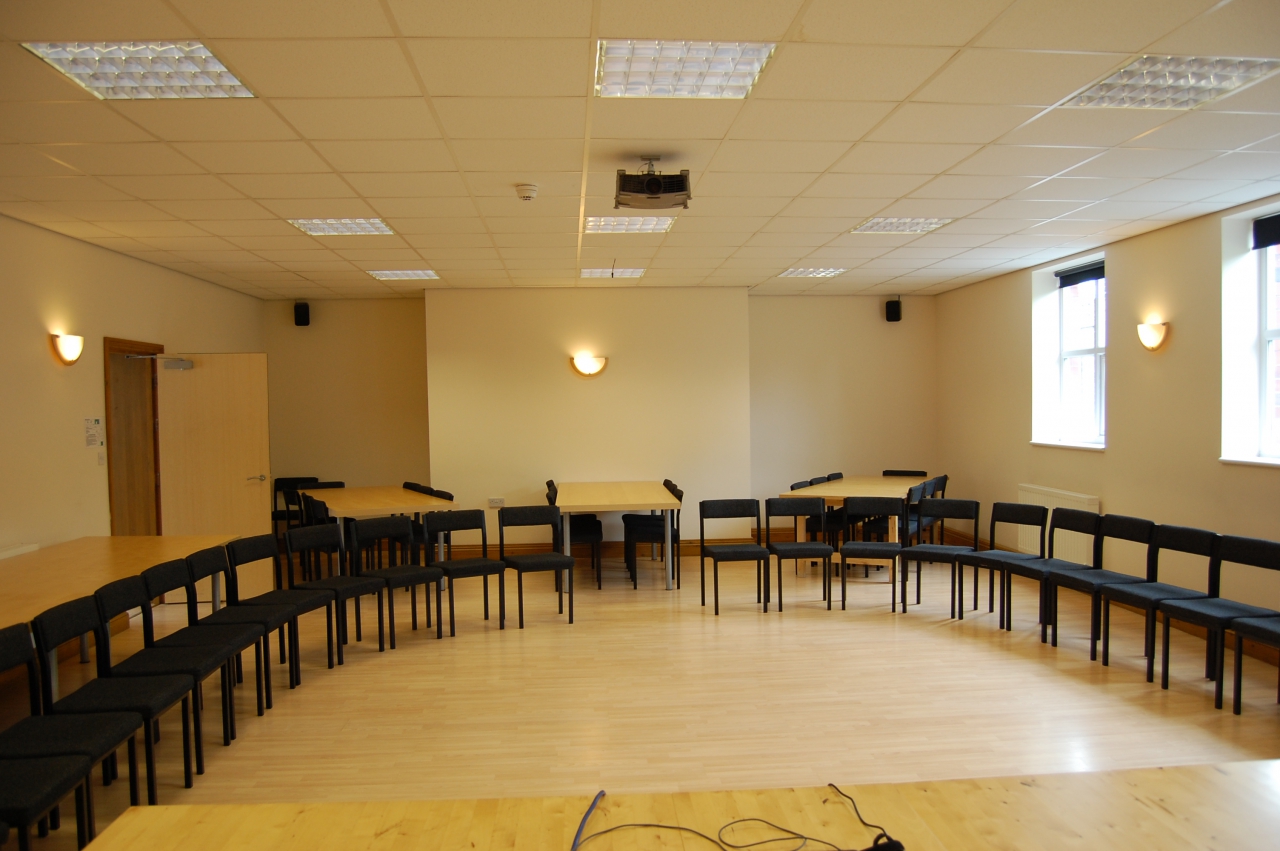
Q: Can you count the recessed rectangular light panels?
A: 9